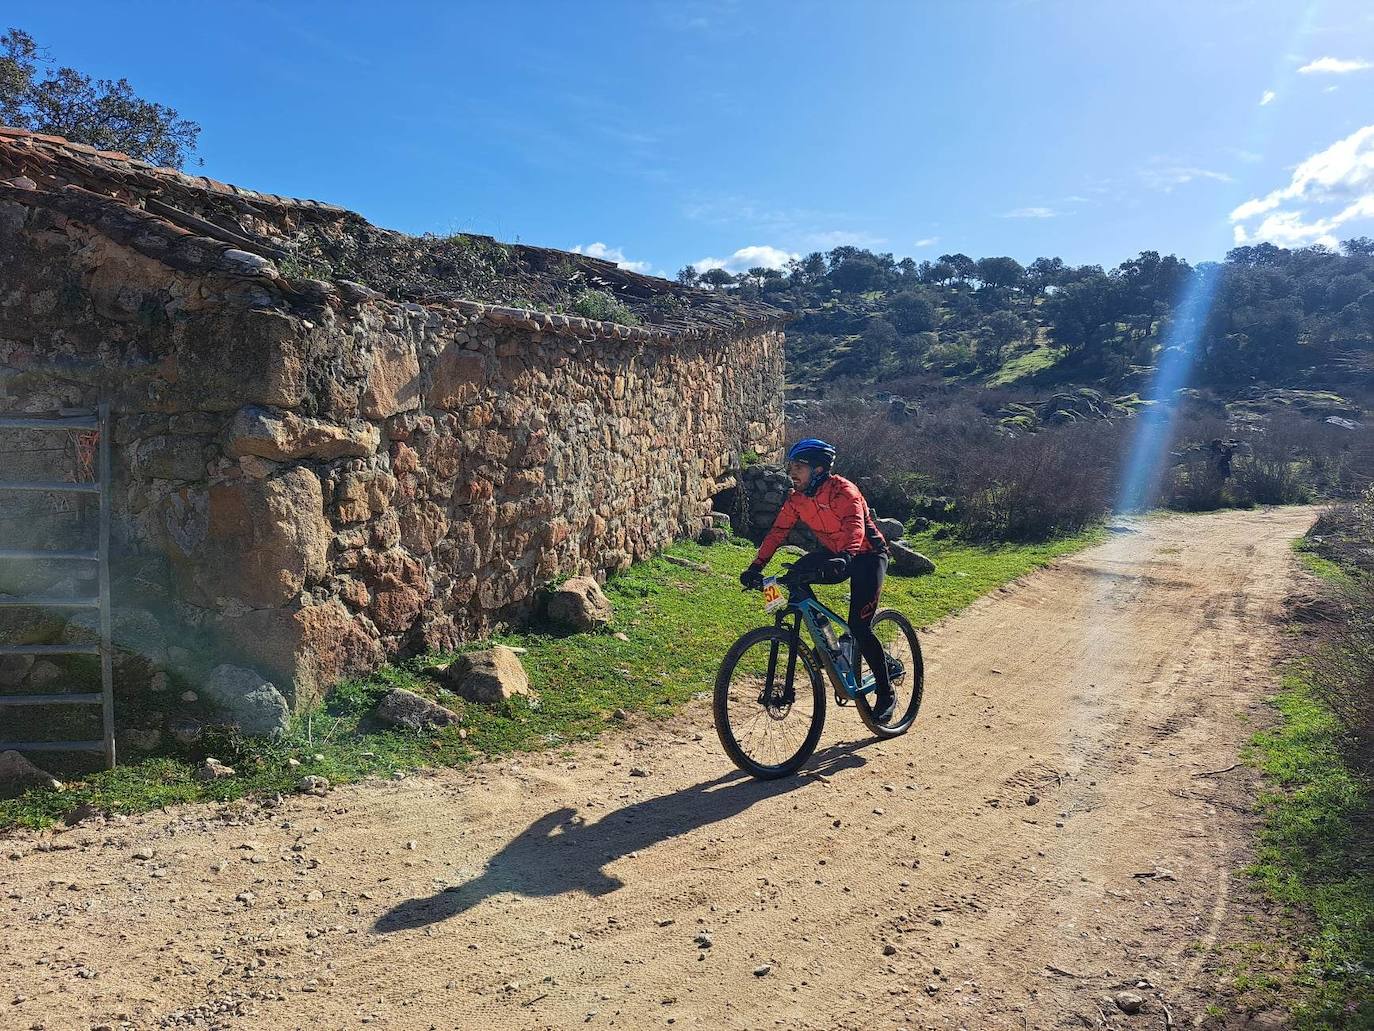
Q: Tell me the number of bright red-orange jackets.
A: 1